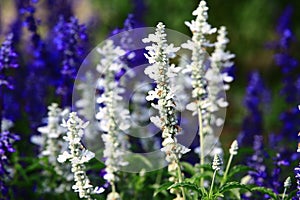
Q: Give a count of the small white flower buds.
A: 3